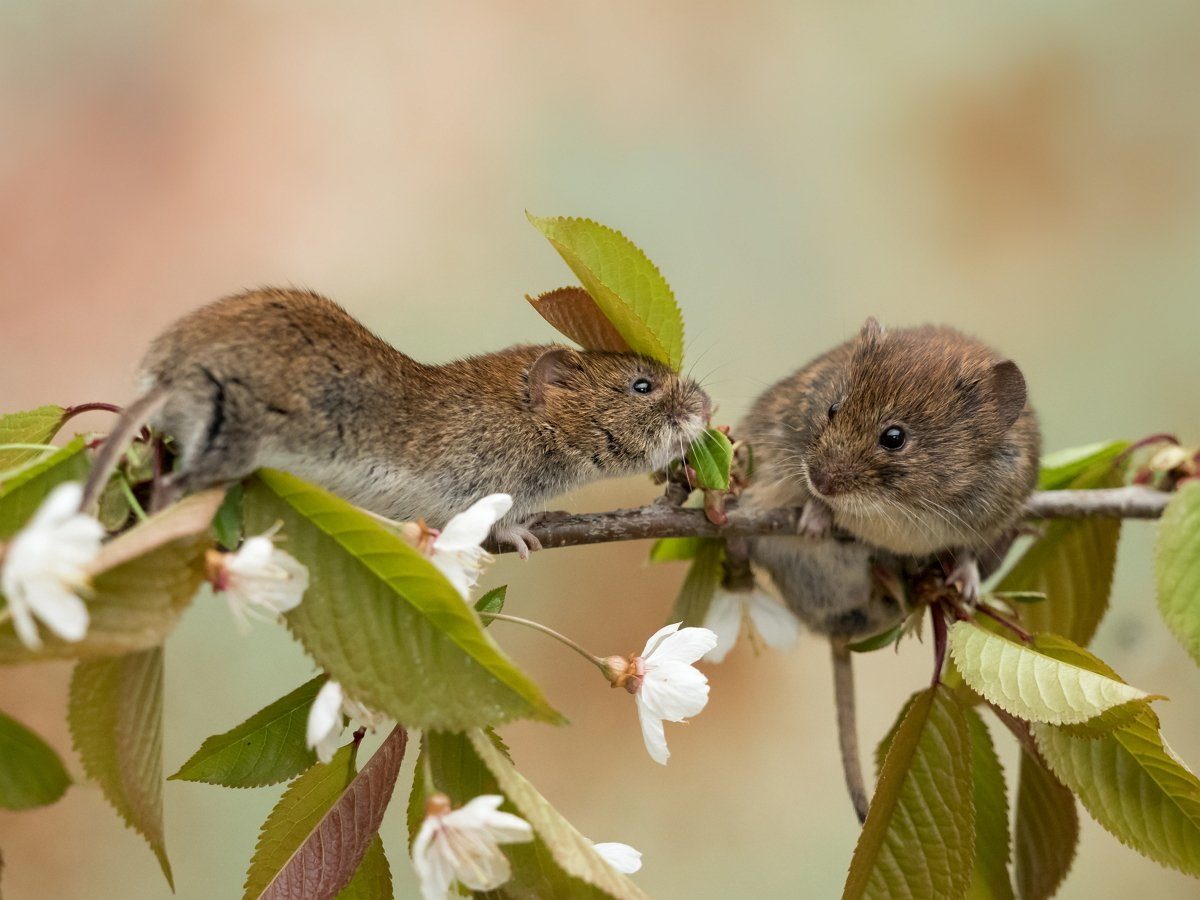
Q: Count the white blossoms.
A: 8